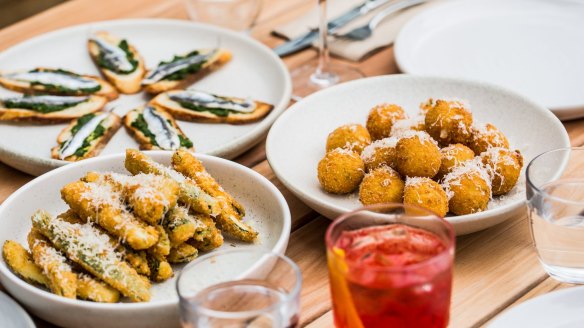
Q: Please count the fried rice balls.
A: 13